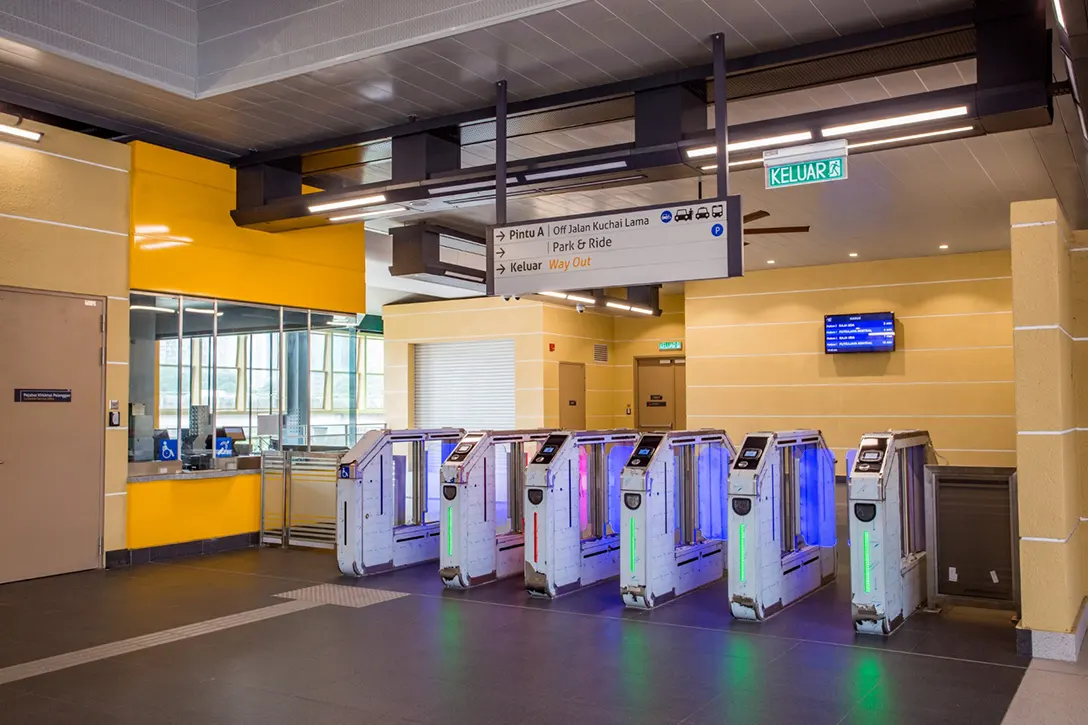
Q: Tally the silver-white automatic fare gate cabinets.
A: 6